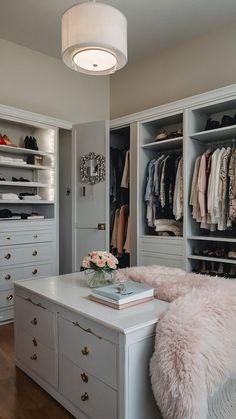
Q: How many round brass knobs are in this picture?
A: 13